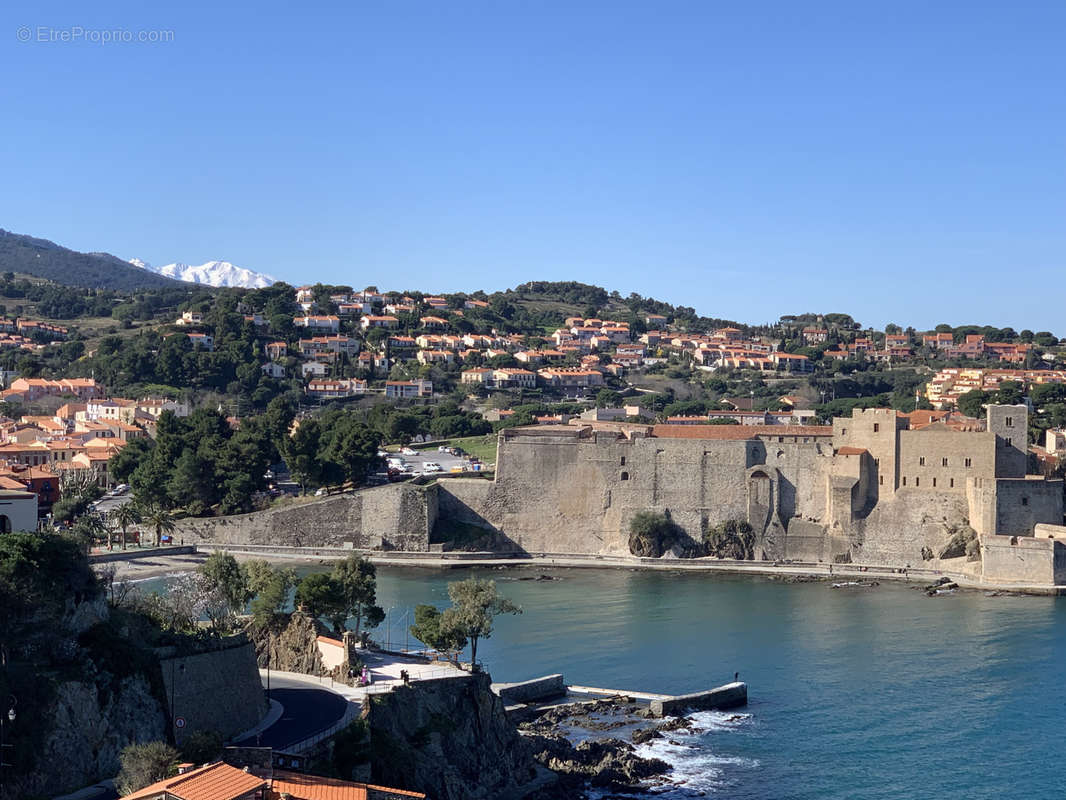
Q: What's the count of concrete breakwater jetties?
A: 2